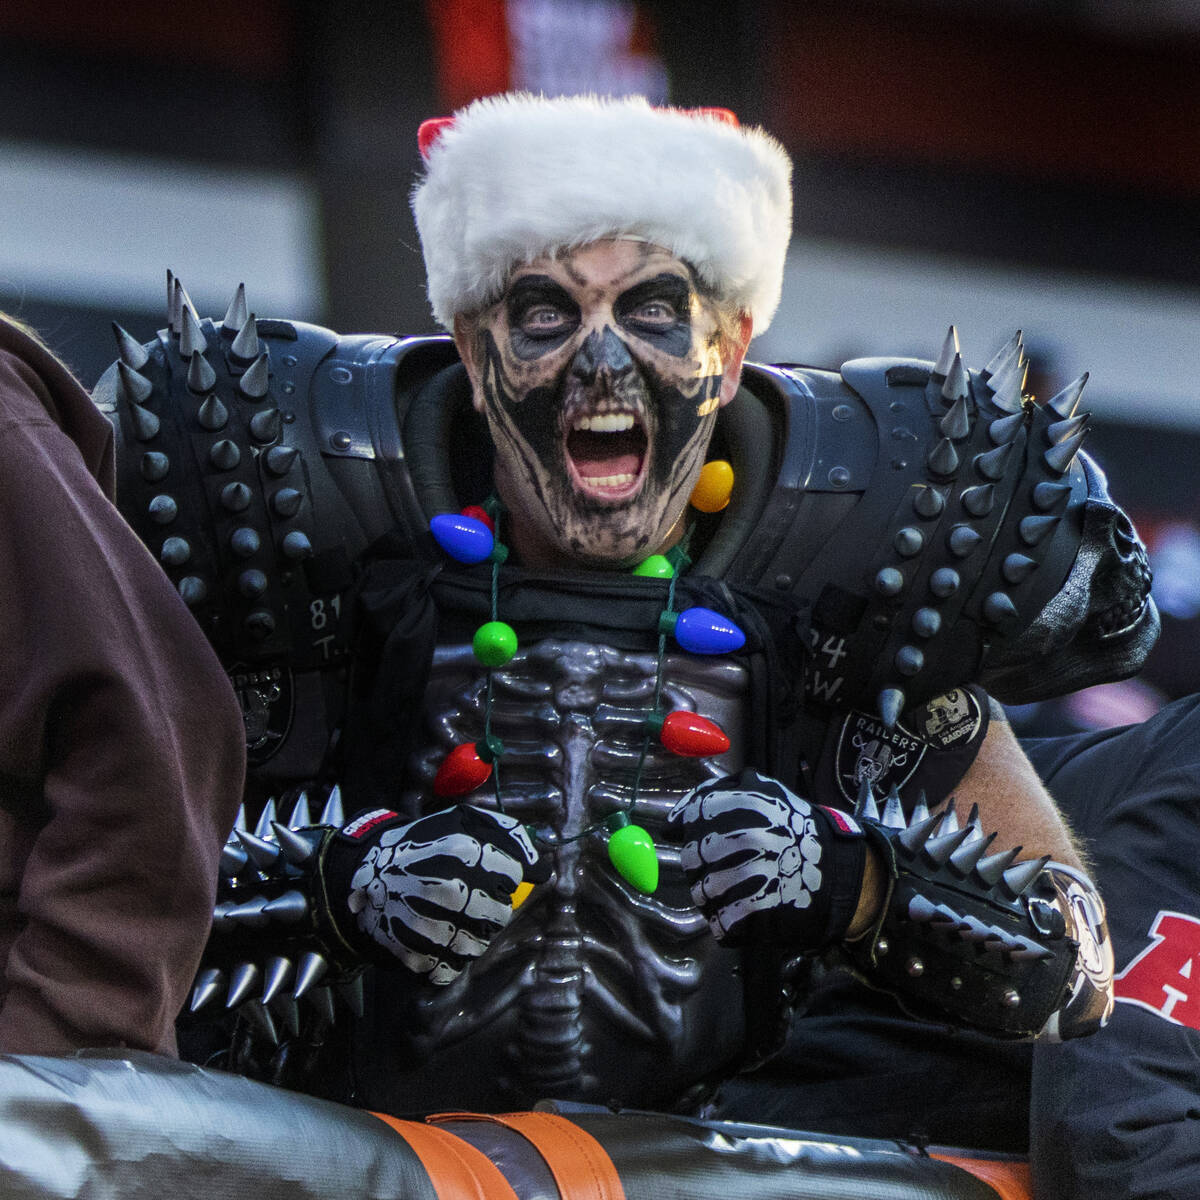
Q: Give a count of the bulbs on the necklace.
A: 10